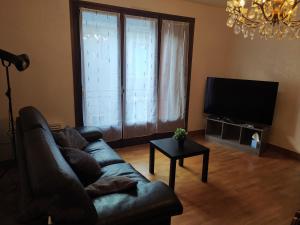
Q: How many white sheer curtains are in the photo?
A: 3